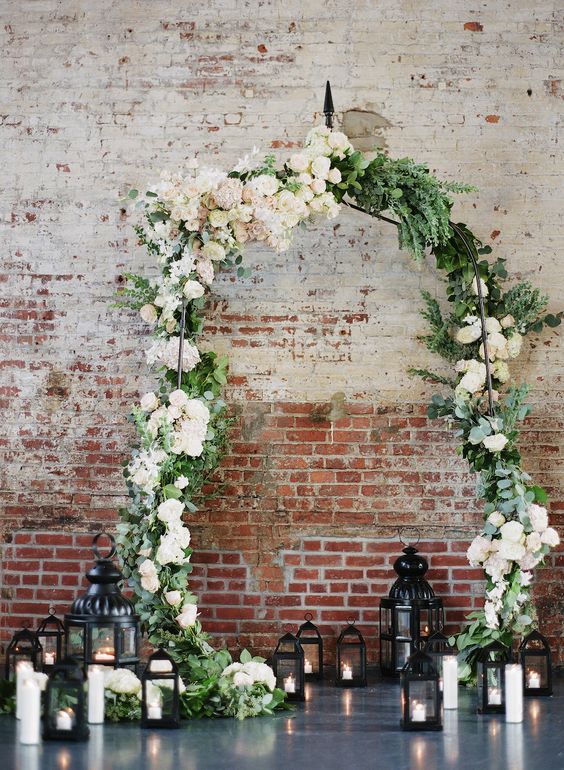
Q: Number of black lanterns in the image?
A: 13